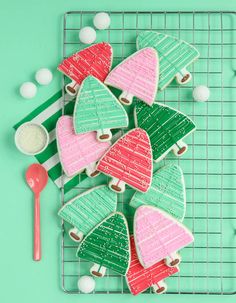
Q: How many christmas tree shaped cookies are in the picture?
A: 12